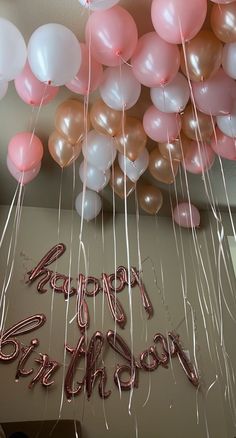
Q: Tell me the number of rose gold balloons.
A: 11